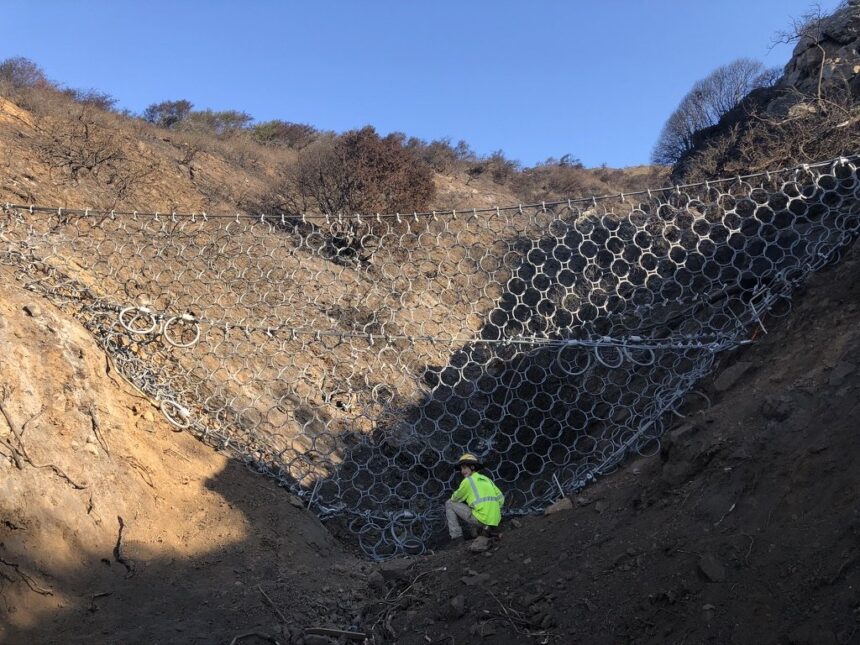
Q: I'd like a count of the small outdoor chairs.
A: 0